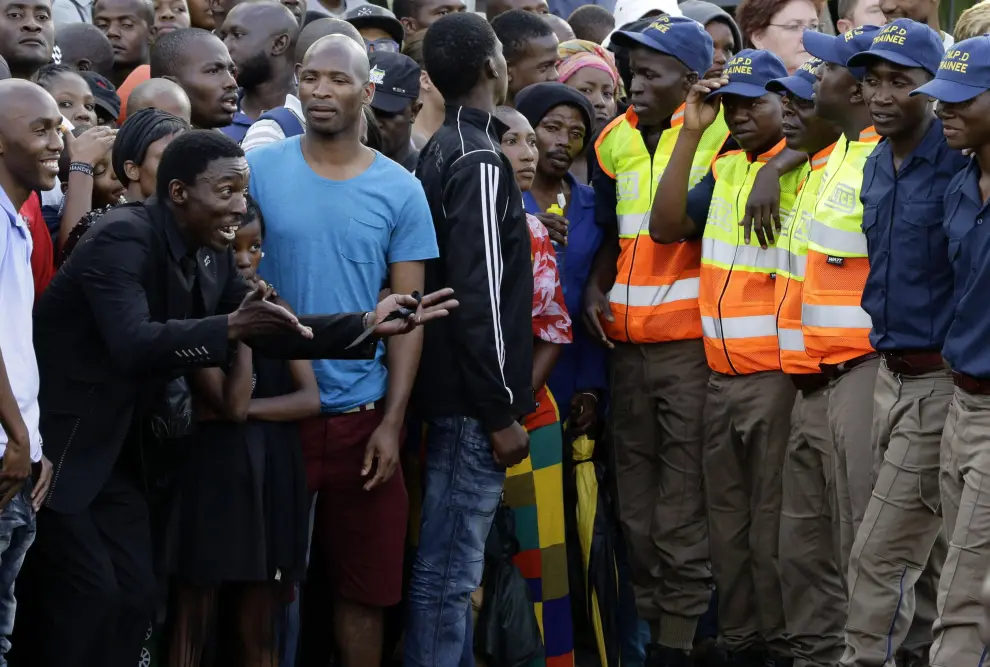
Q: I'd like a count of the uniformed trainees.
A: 6